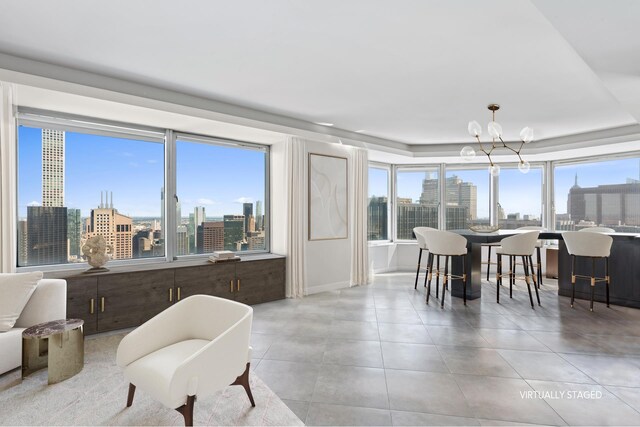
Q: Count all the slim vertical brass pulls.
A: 6